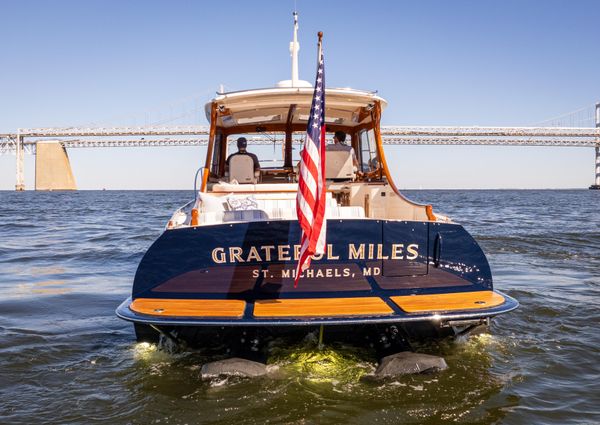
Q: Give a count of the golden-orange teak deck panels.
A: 3